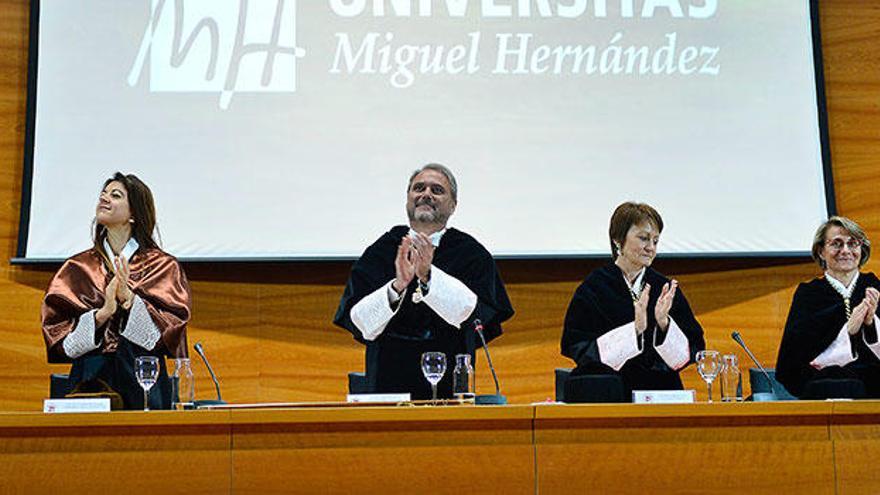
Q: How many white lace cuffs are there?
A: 8